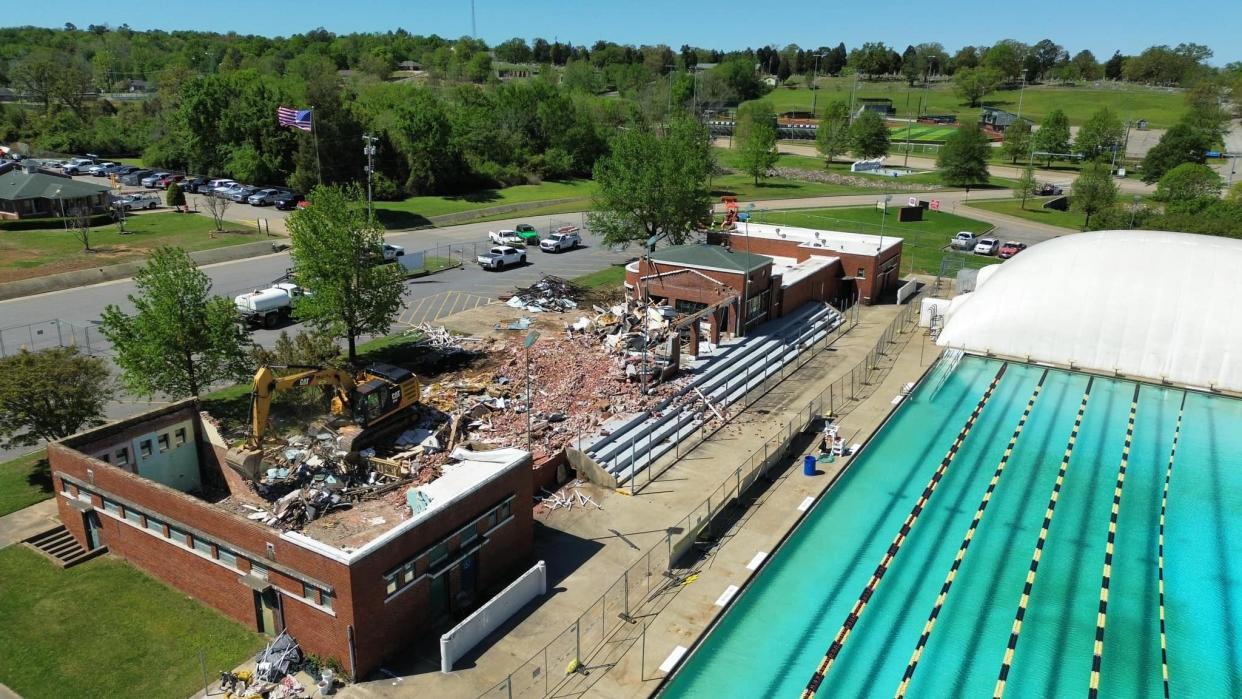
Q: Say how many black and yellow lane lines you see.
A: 5